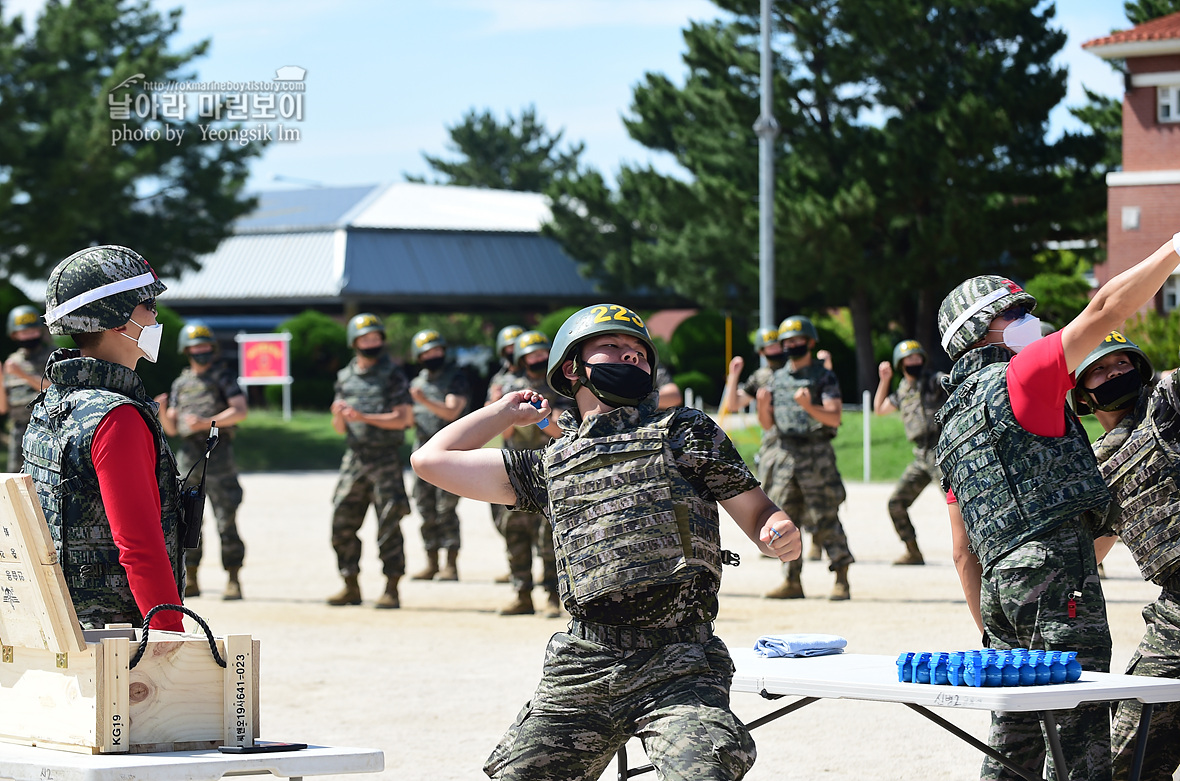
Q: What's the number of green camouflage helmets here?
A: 2